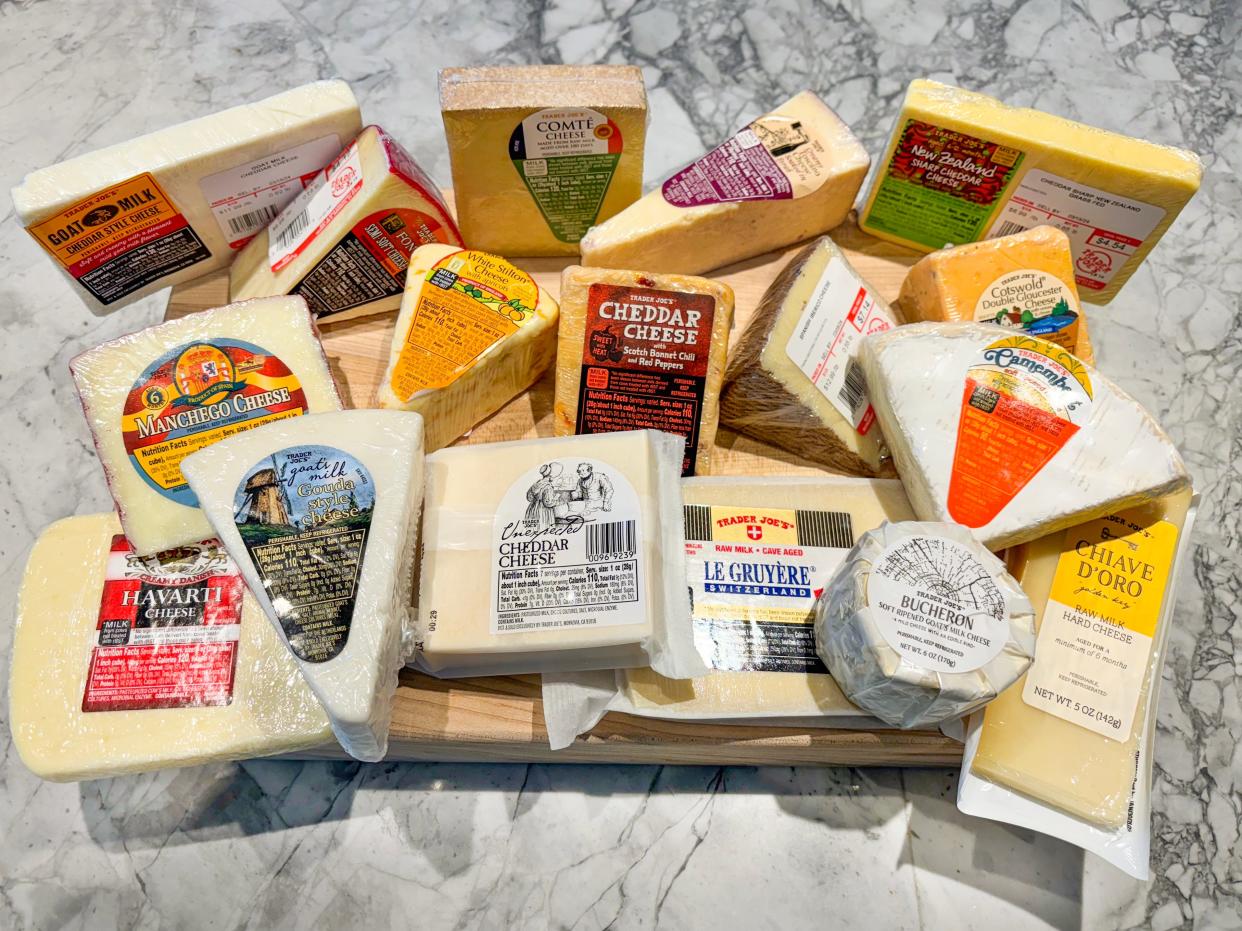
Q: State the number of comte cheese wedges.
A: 1